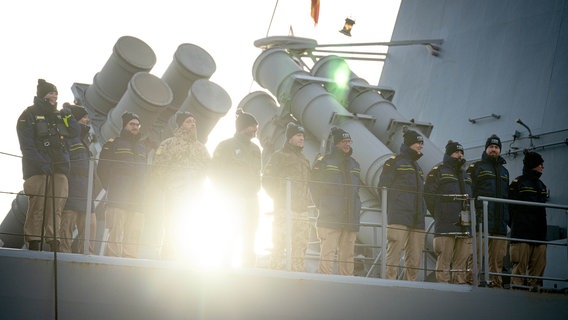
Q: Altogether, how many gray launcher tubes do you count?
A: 7